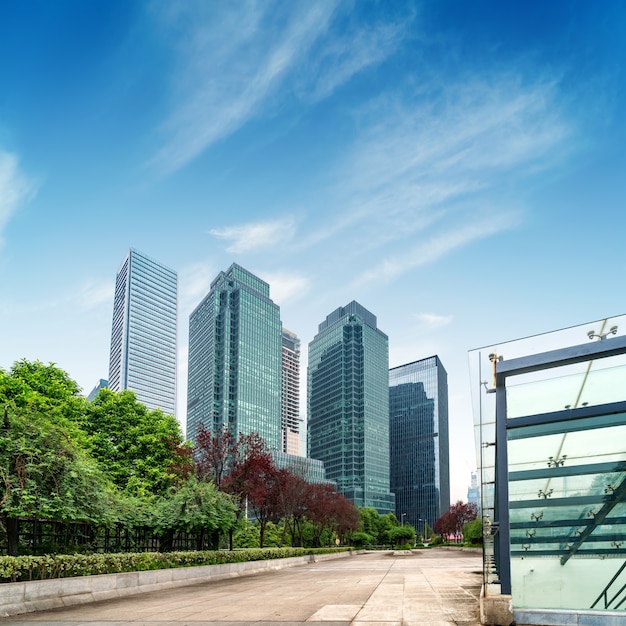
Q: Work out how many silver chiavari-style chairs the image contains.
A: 0